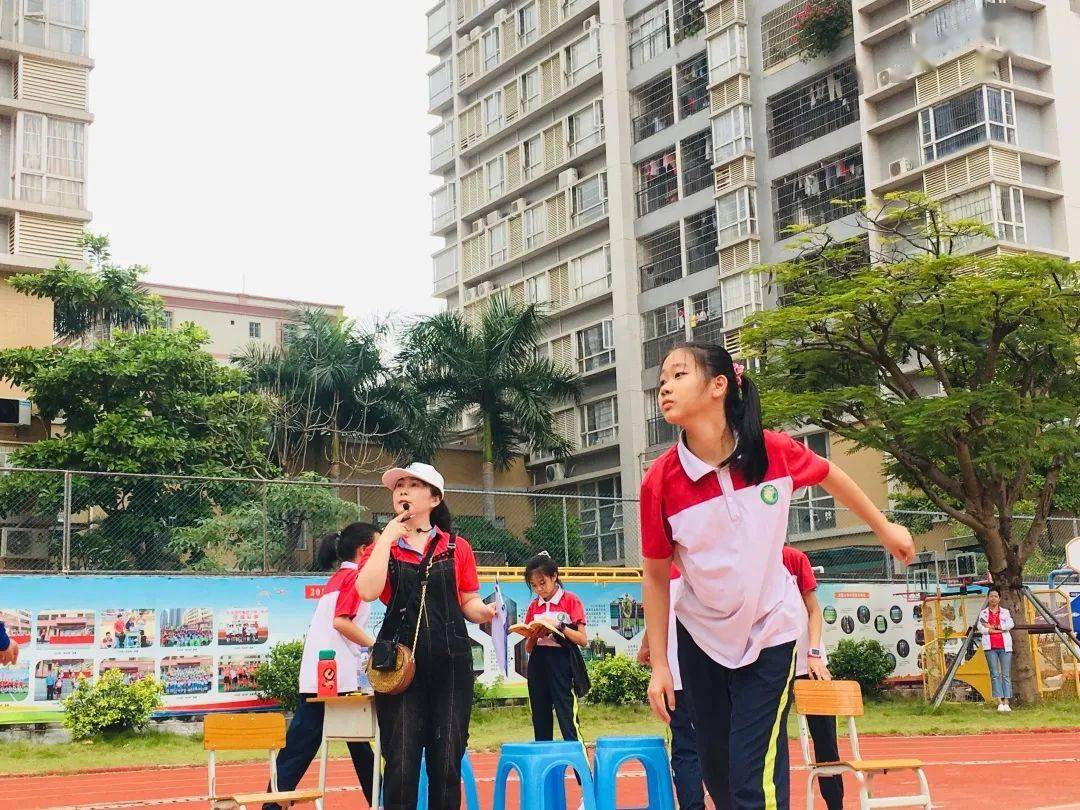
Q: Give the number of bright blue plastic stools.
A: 3